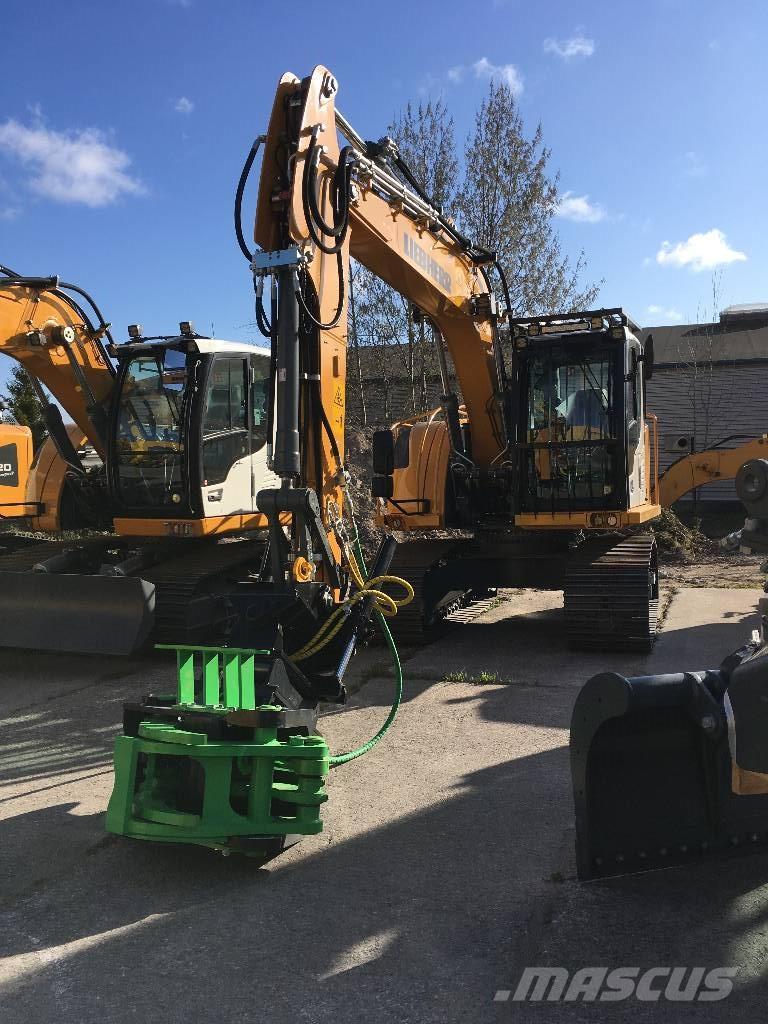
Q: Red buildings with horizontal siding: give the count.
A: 0